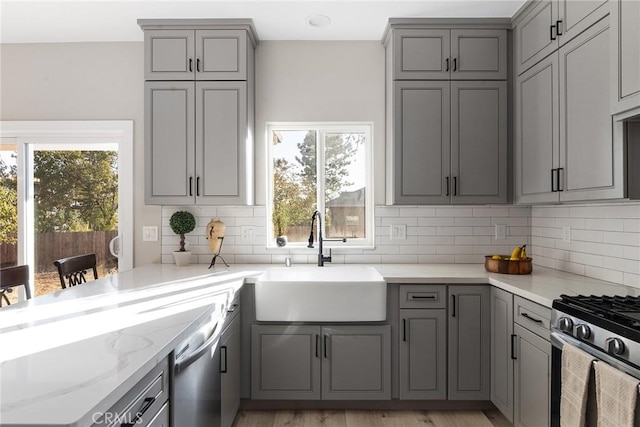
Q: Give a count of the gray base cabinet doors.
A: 7